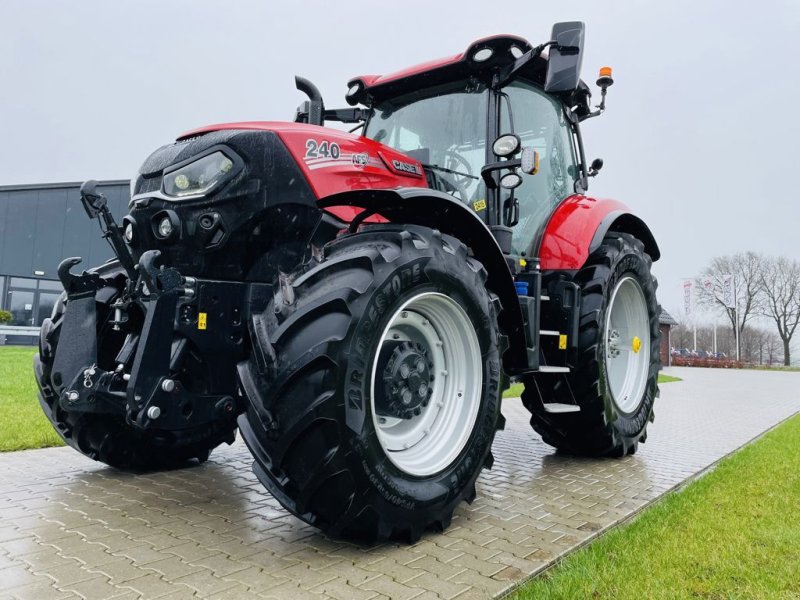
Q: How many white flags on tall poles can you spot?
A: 3